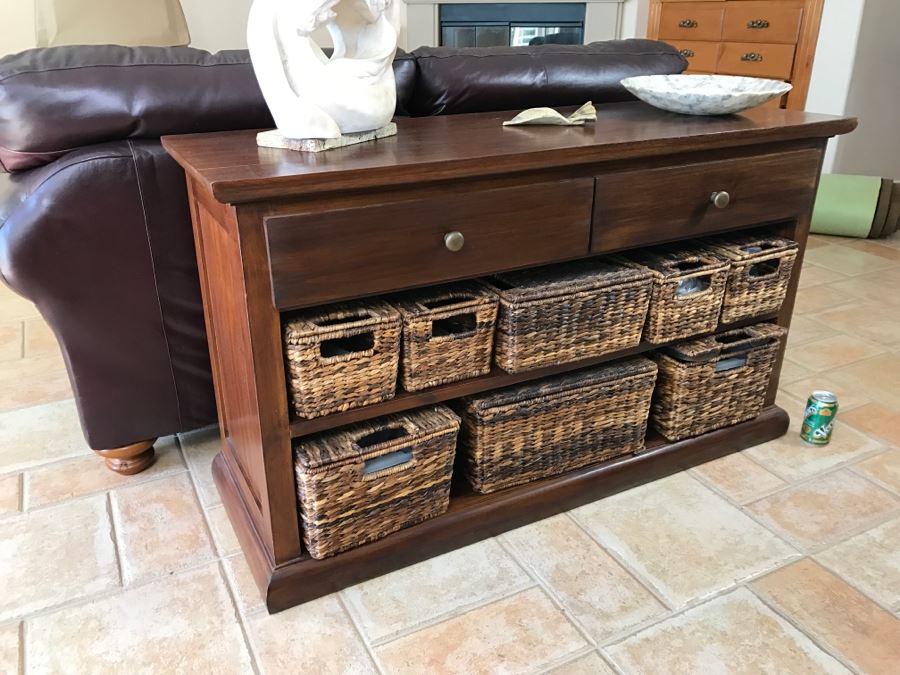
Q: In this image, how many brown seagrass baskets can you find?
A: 8